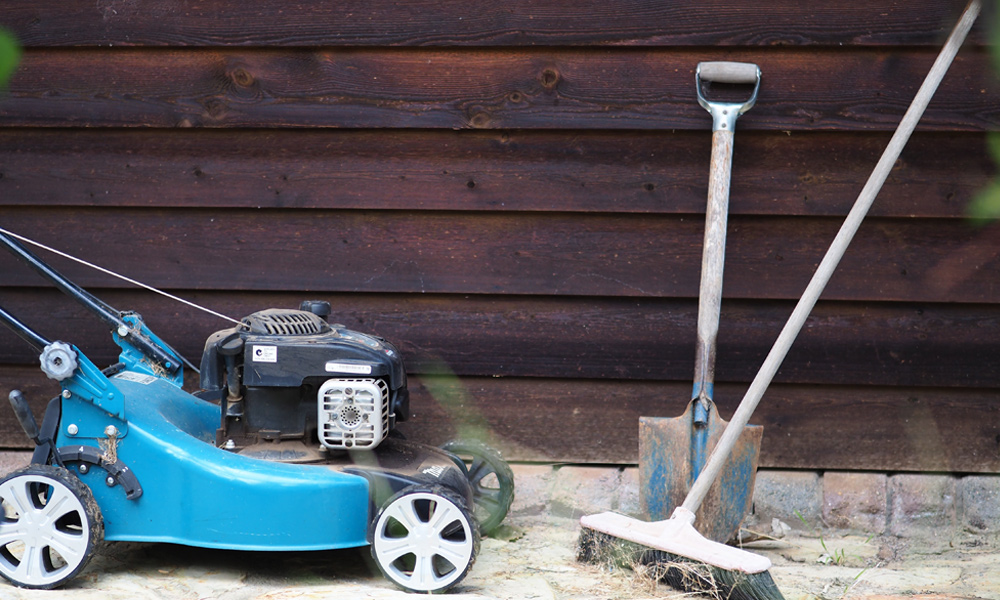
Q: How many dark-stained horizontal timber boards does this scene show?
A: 6